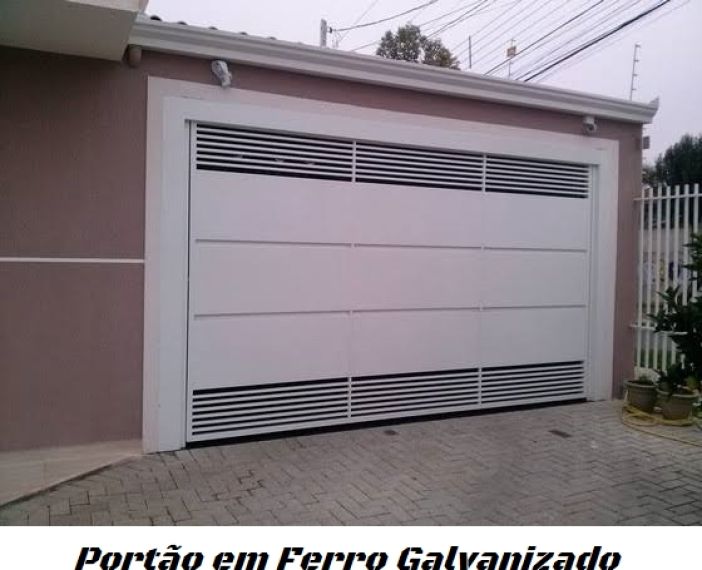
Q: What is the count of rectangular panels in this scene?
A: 9